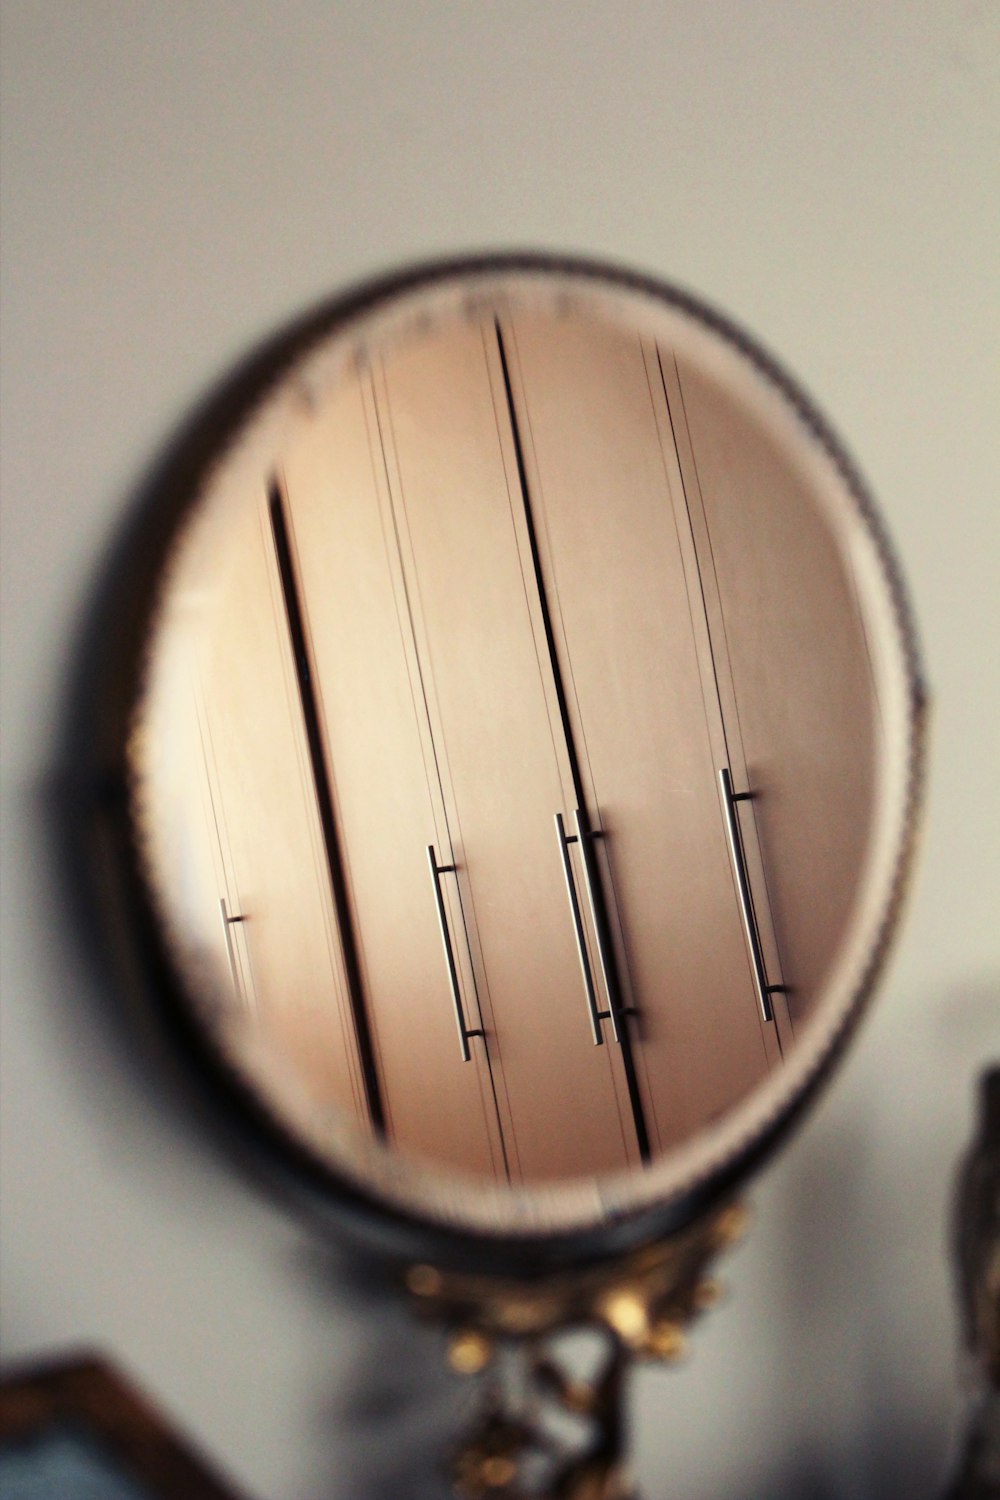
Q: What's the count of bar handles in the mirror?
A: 5